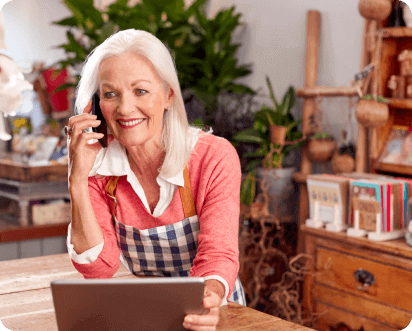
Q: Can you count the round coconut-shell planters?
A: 4